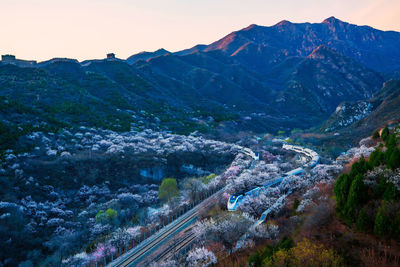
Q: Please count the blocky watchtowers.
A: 2